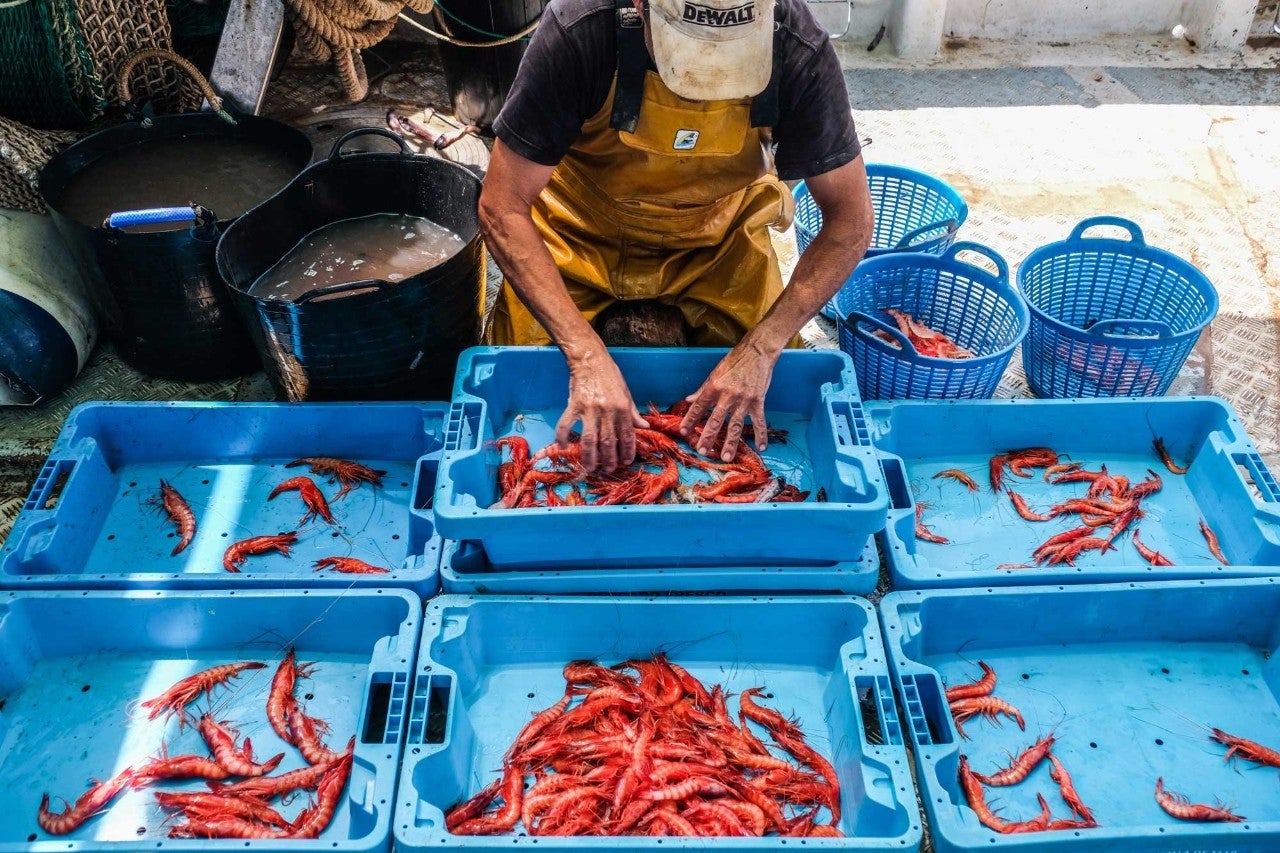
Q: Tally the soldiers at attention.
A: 0